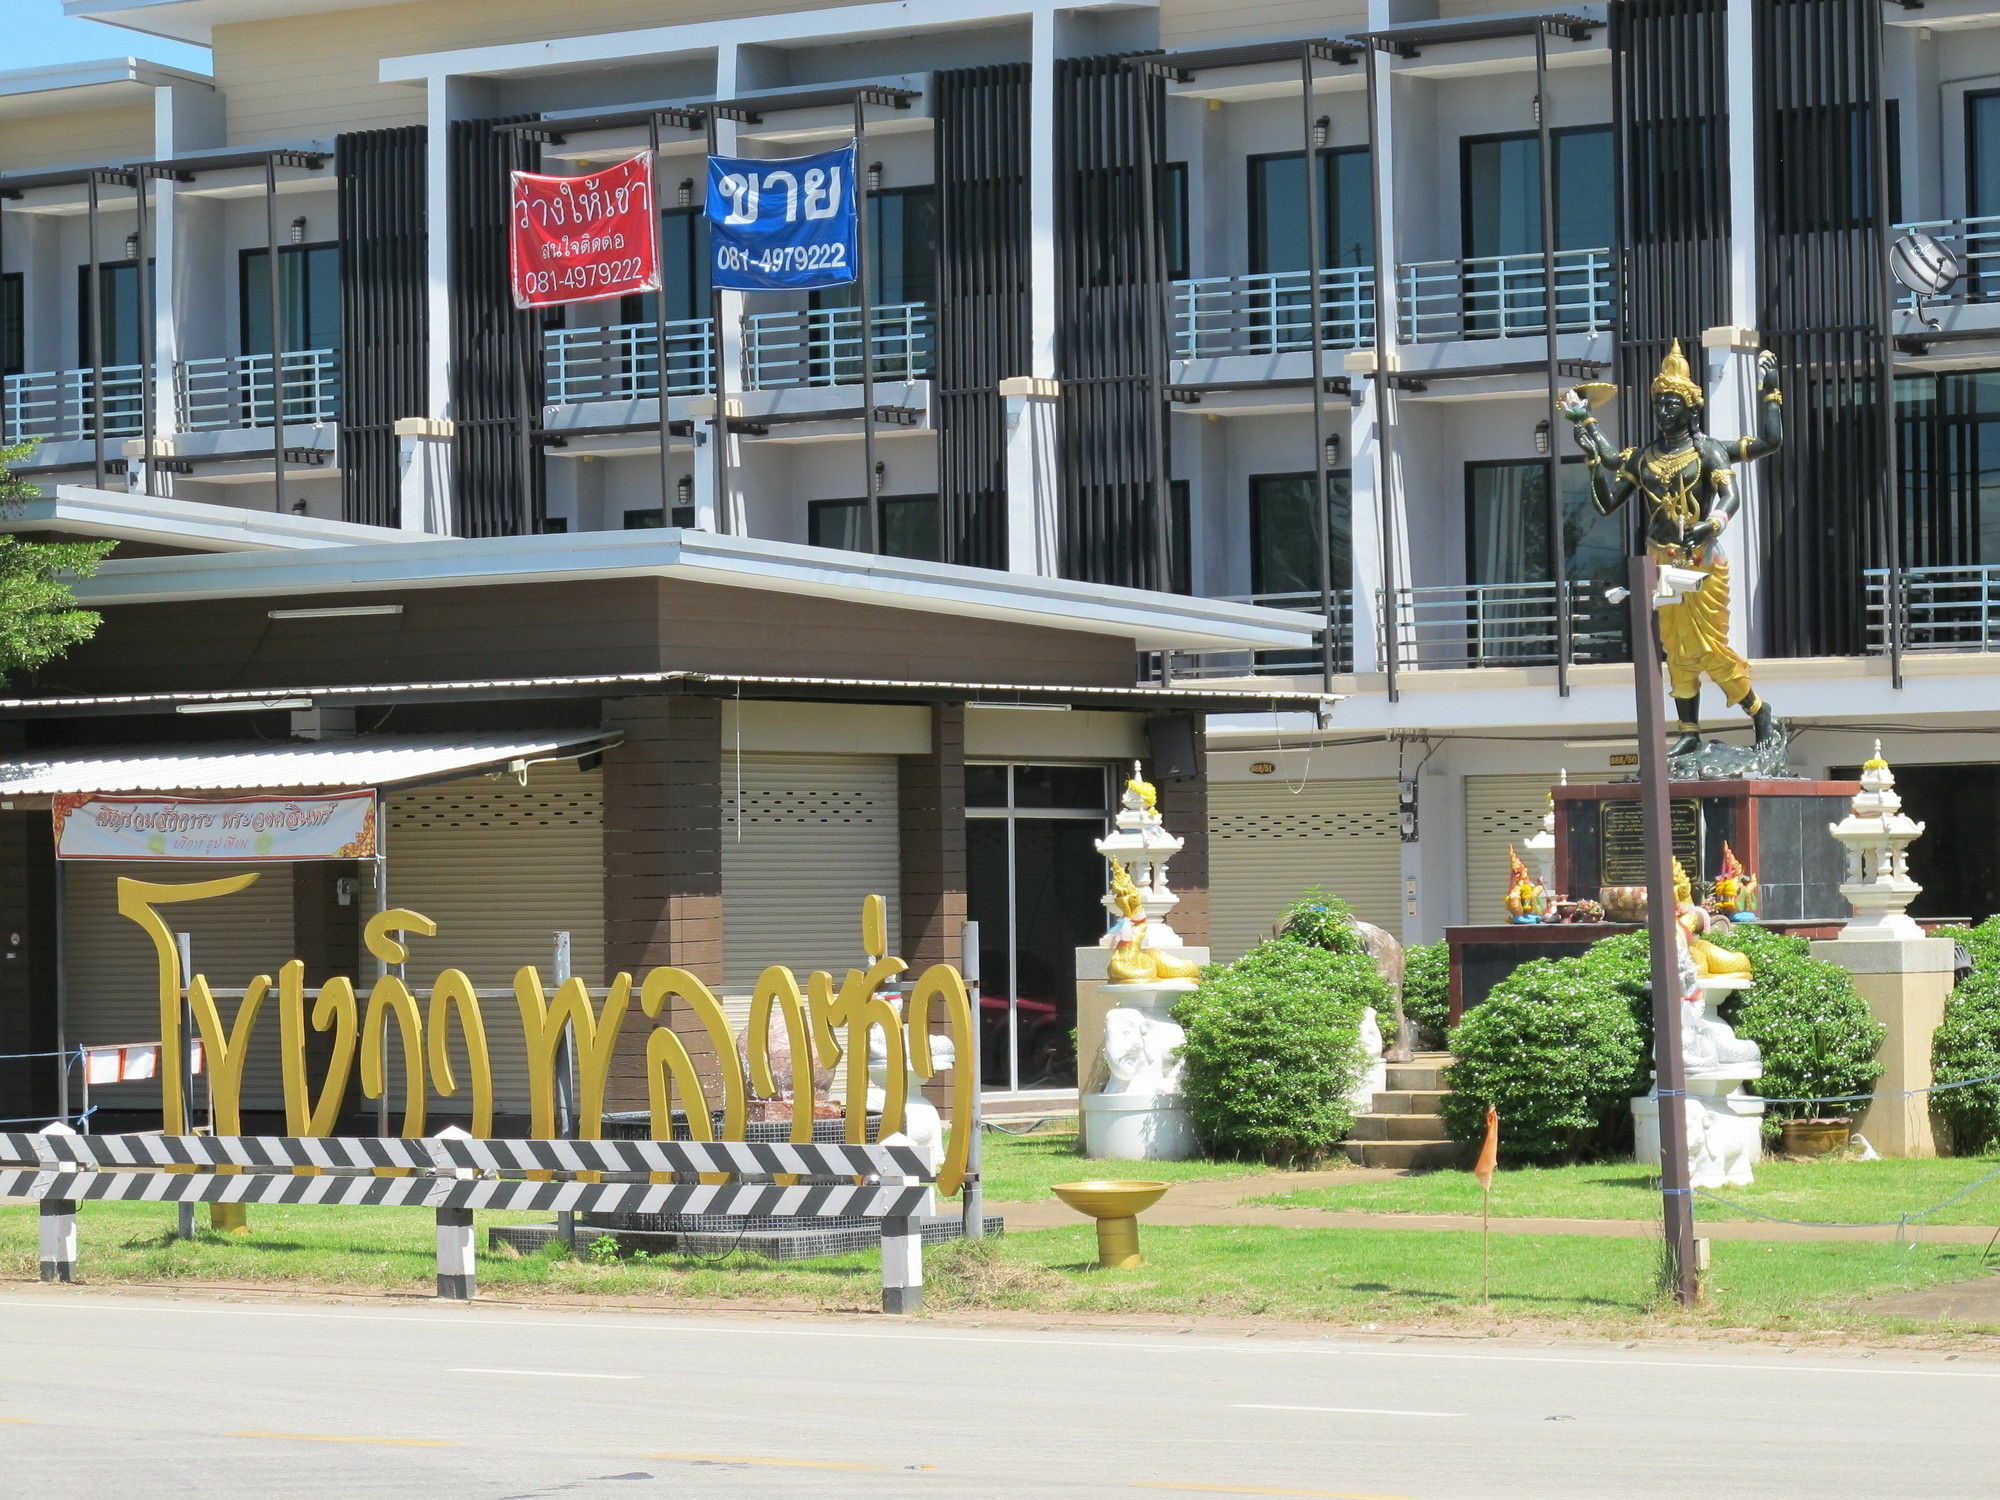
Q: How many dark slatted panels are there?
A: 6